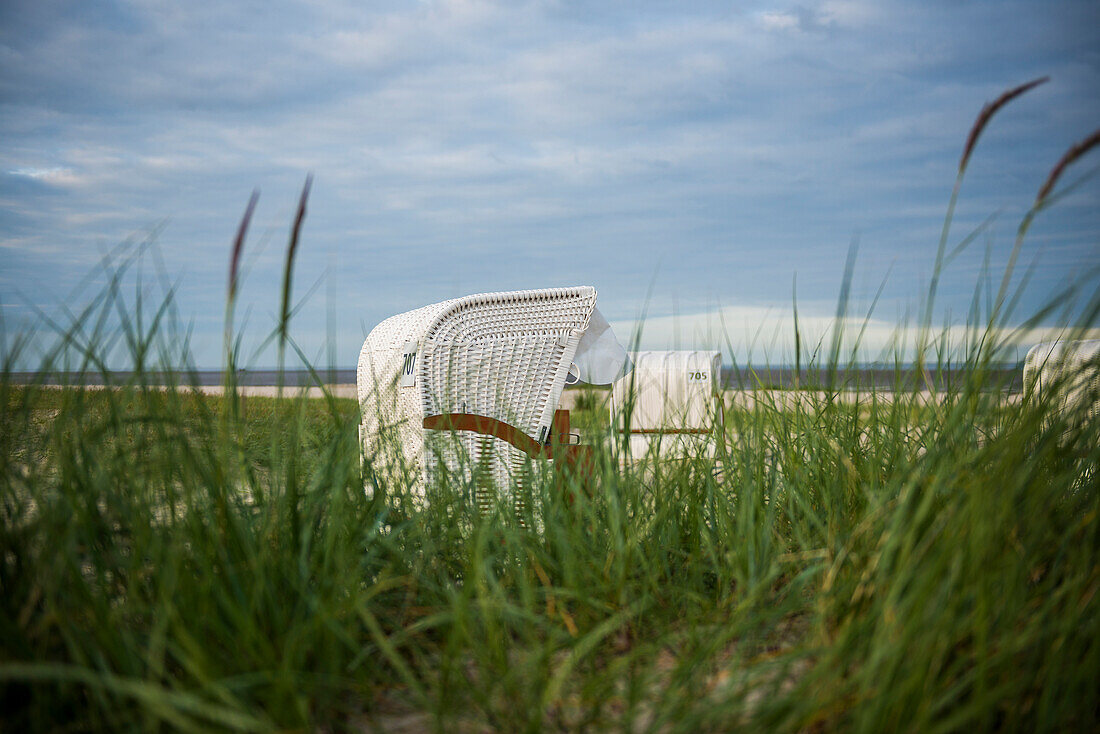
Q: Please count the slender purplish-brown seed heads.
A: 4